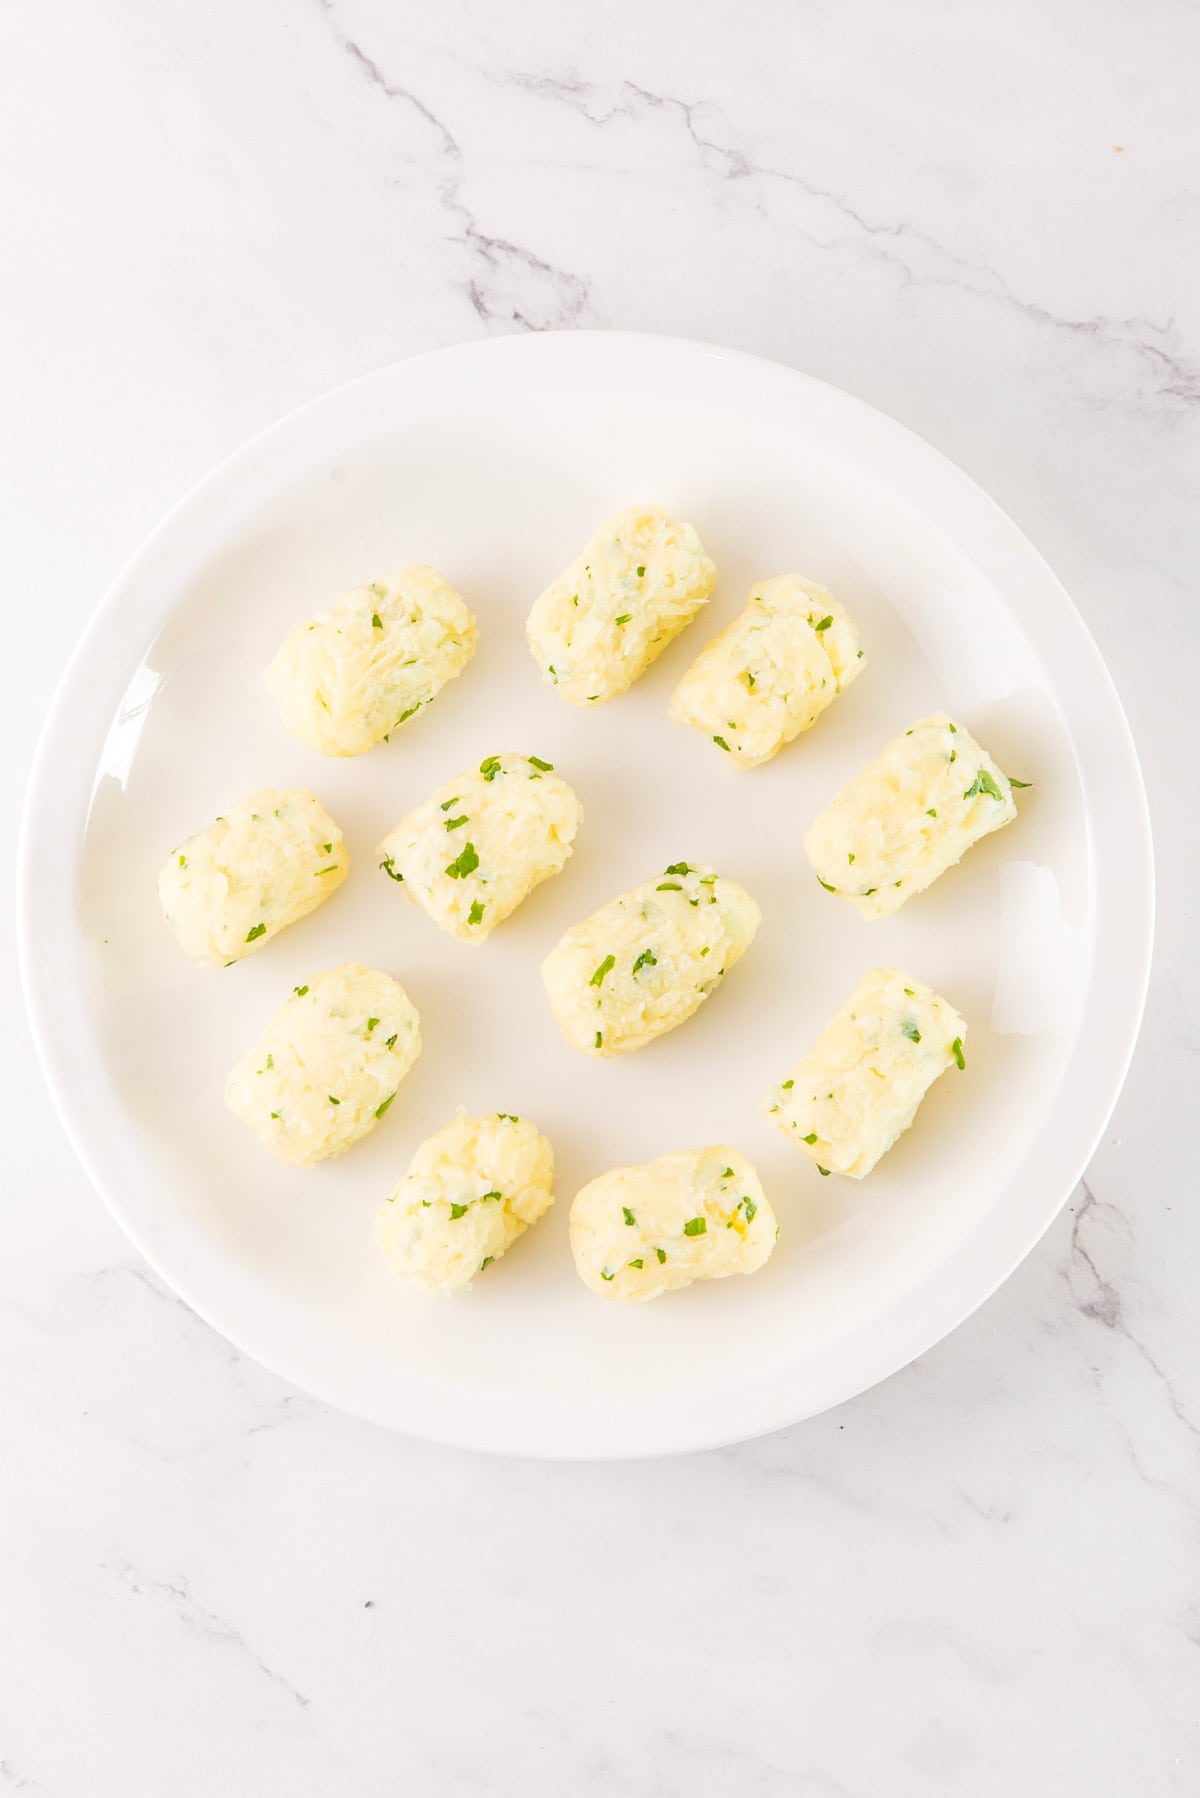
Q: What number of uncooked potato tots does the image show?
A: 11